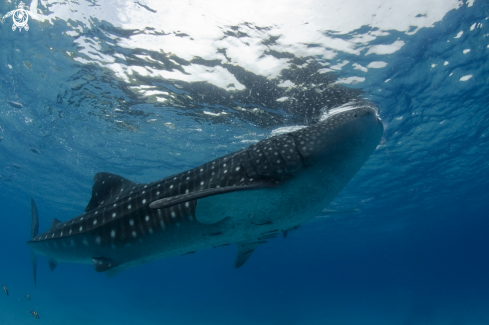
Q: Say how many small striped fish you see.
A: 3